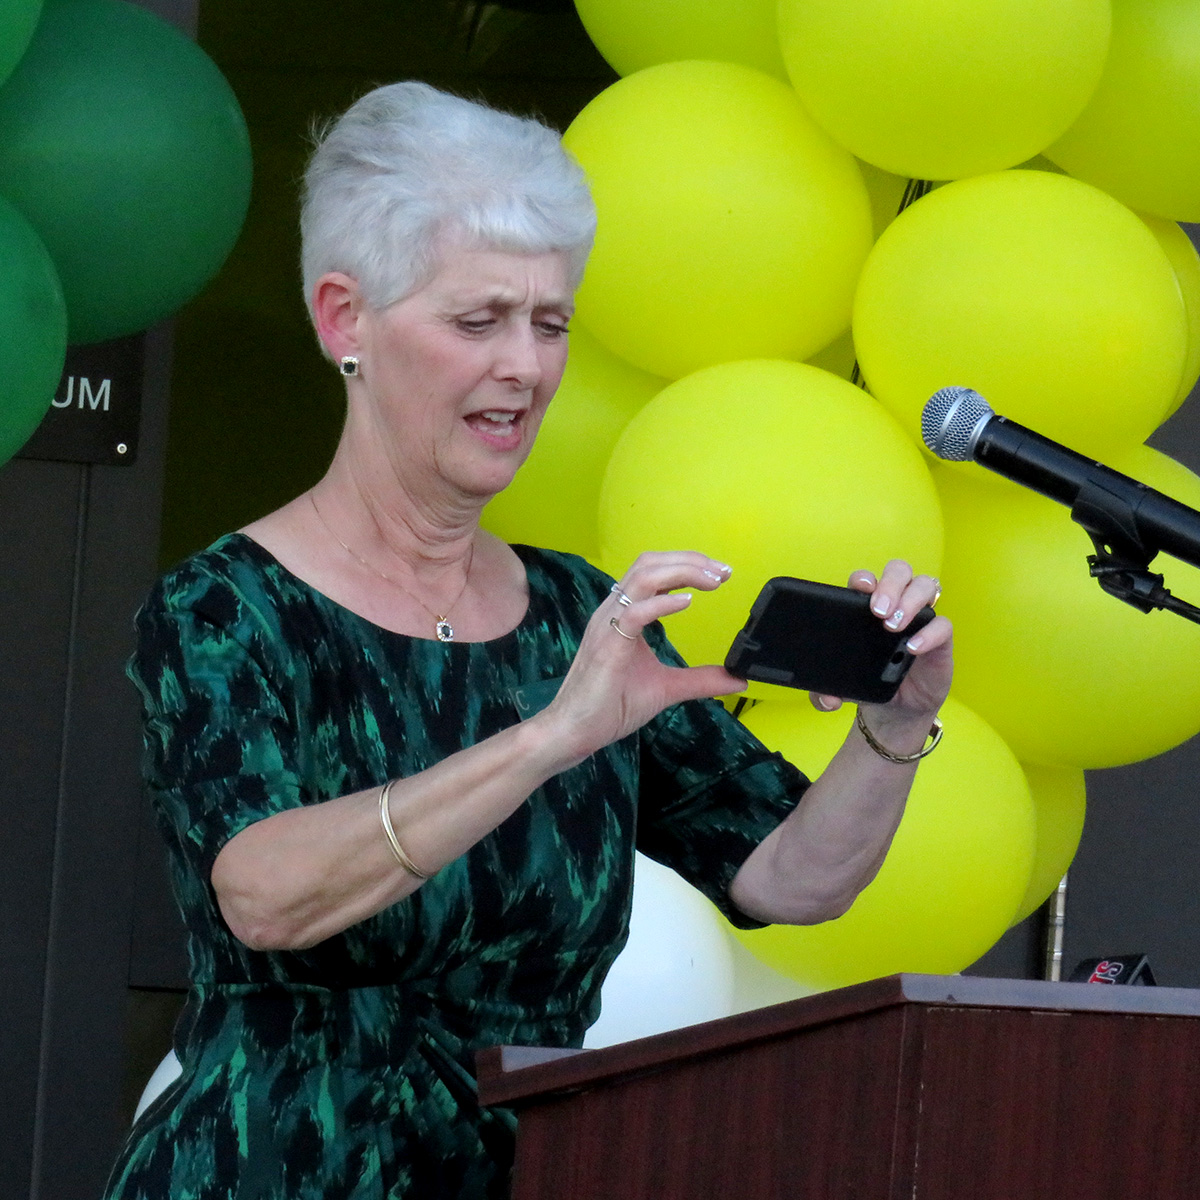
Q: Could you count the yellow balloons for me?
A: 11